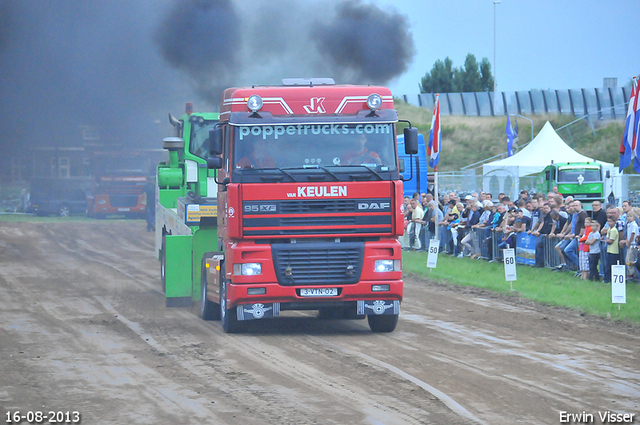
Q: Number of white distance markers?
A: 3